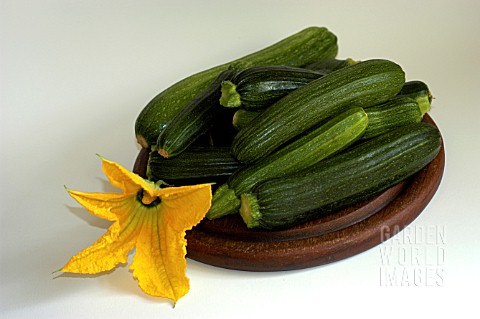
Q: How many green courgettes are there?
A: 11